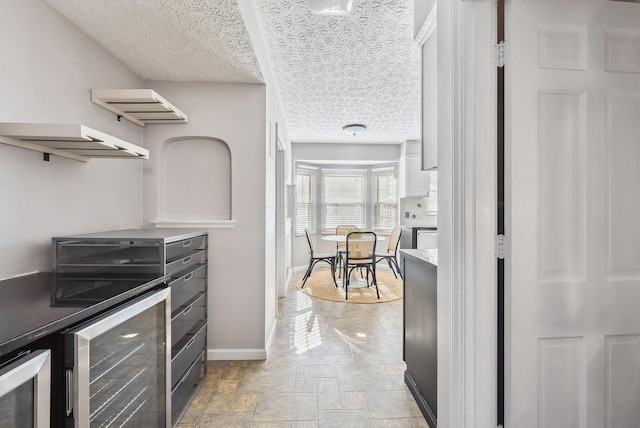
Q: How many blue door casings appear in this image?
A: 0